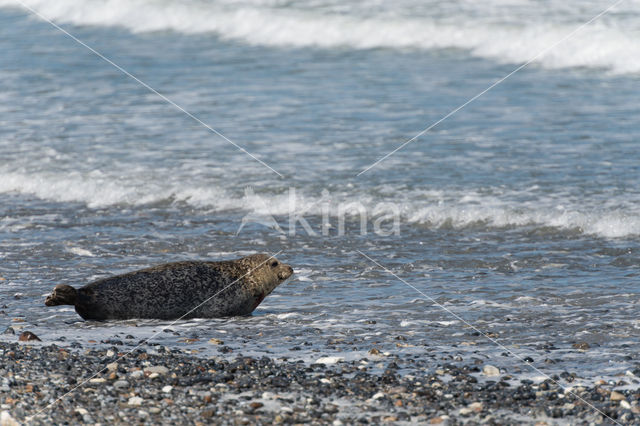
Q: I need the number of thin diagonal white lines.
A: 4